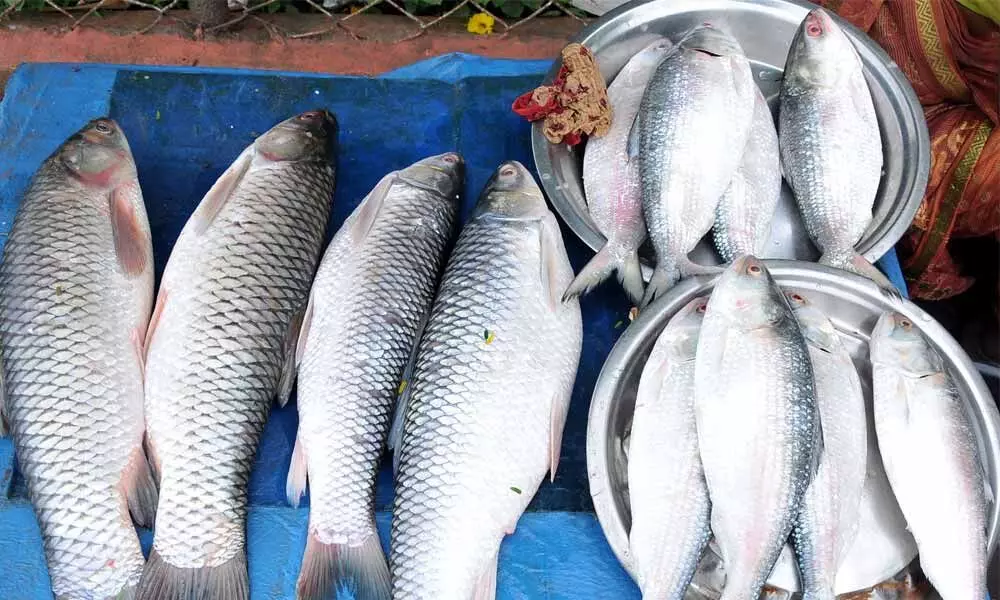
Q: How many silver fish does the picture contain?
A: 12